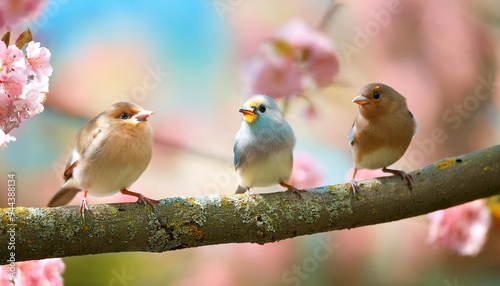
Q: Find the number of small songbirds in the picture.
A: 3